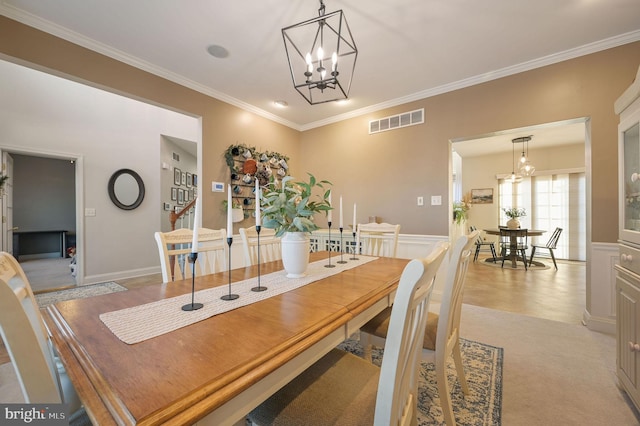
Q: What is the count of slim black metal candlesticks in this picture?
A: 6